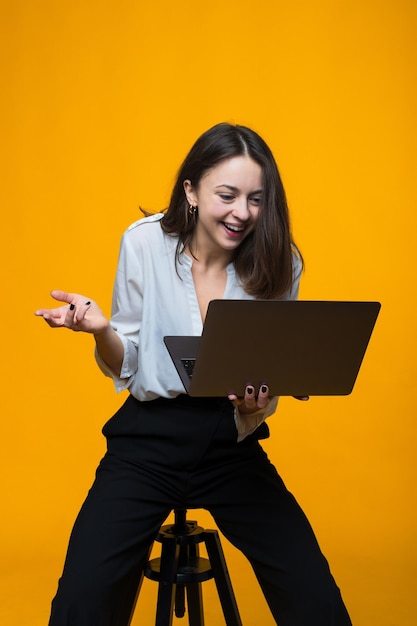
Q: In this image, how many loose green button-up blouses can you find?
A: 0